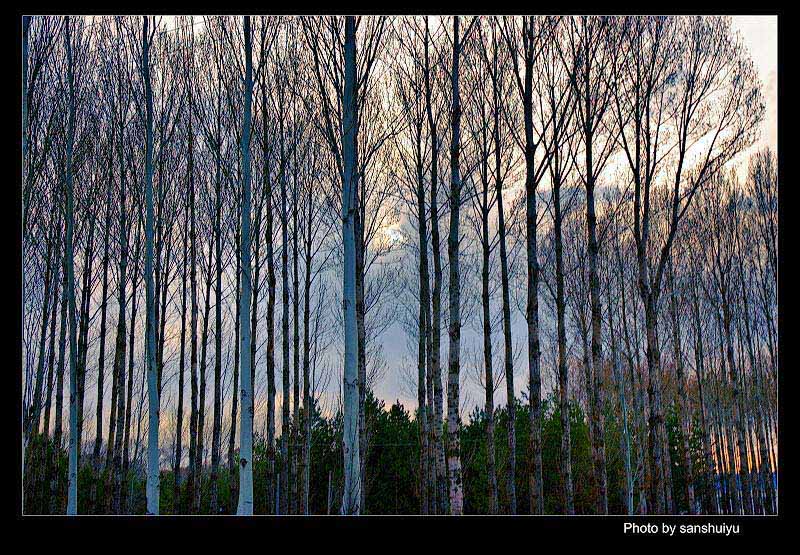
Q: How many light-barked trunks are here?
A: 4